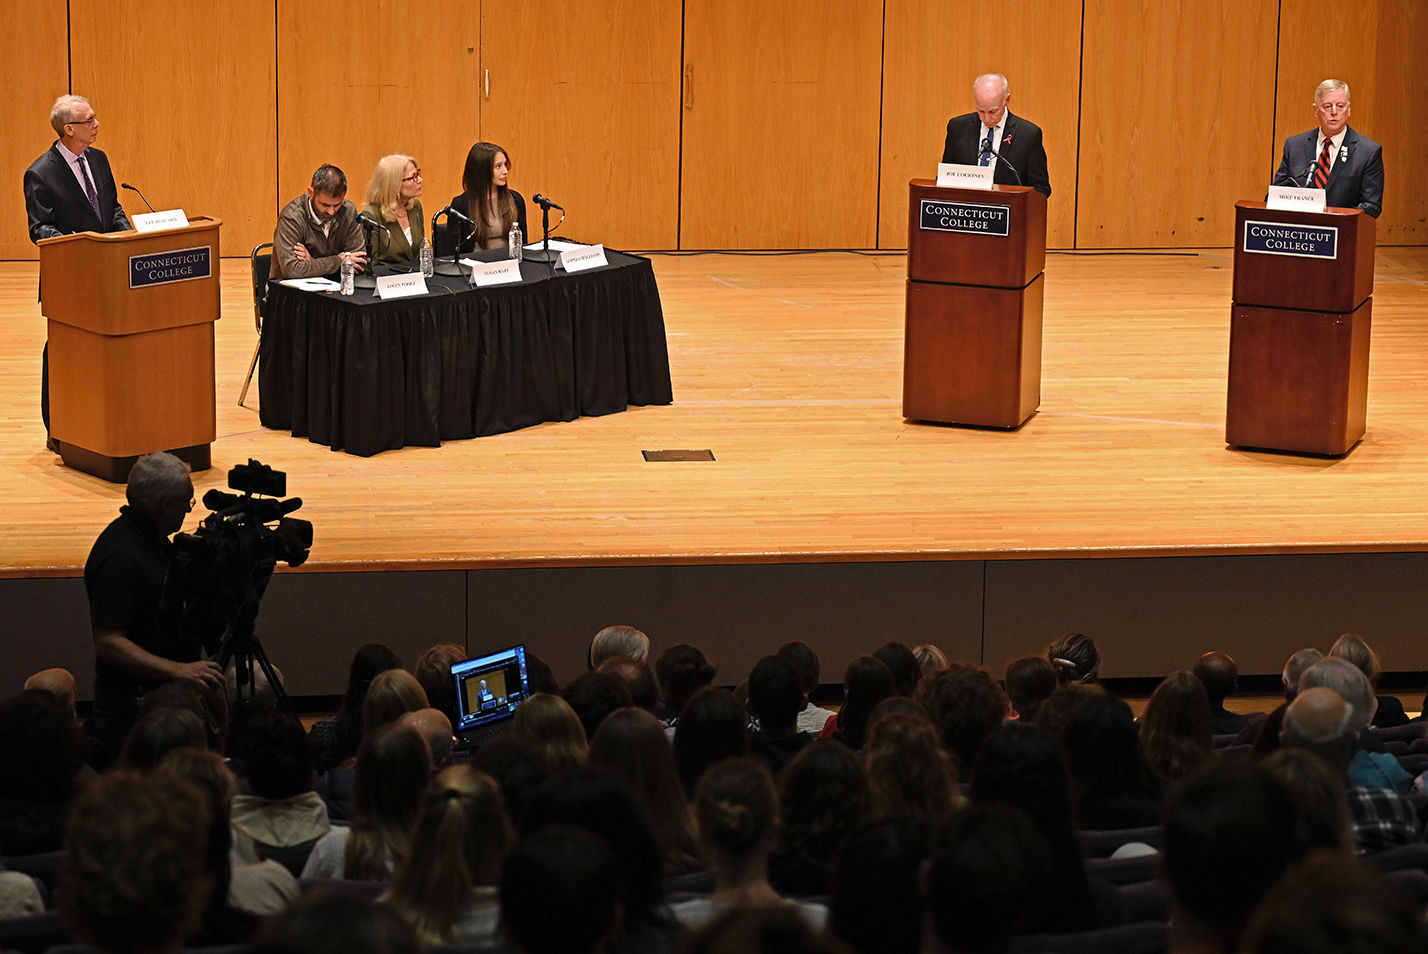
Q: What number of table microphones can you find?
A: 3